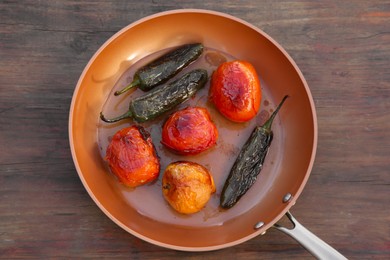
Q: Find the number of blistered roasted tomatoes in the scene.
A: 4